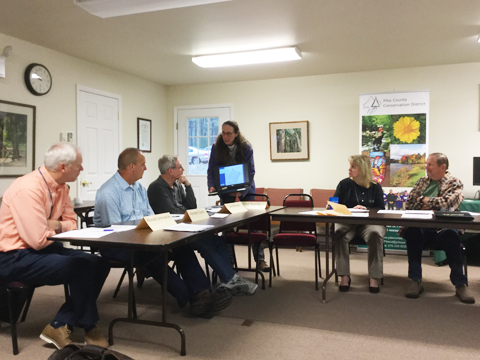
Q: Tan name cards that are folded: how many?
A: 4